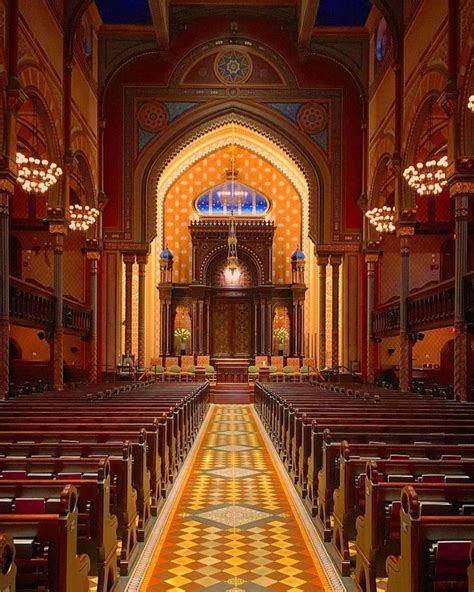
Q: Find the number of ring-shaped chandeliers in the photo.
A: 4